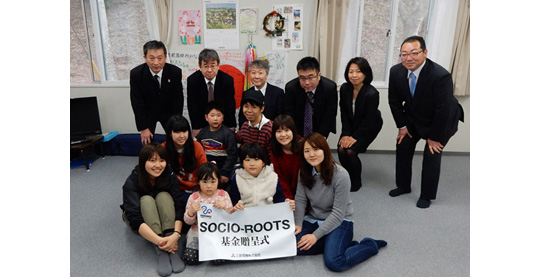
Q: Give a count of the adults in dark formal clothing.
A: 6